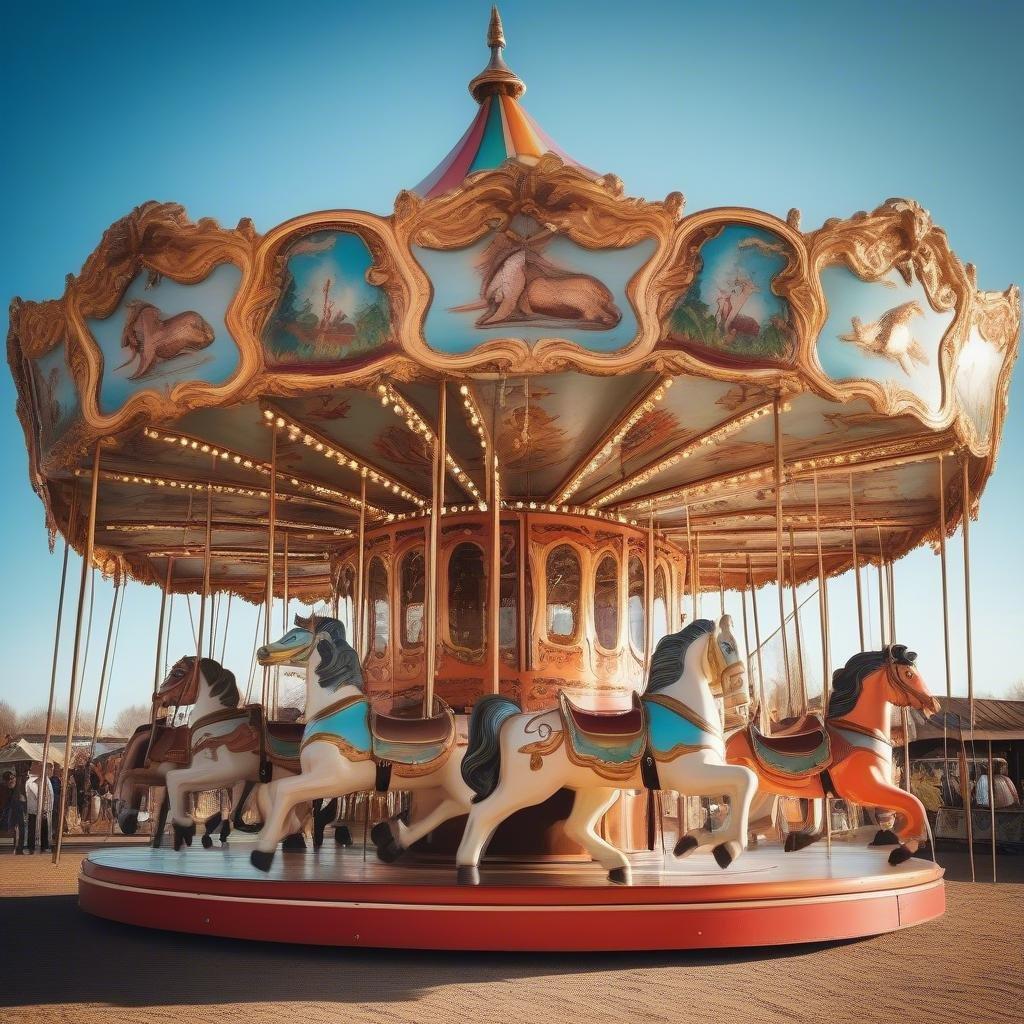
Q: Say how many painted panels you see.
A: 7